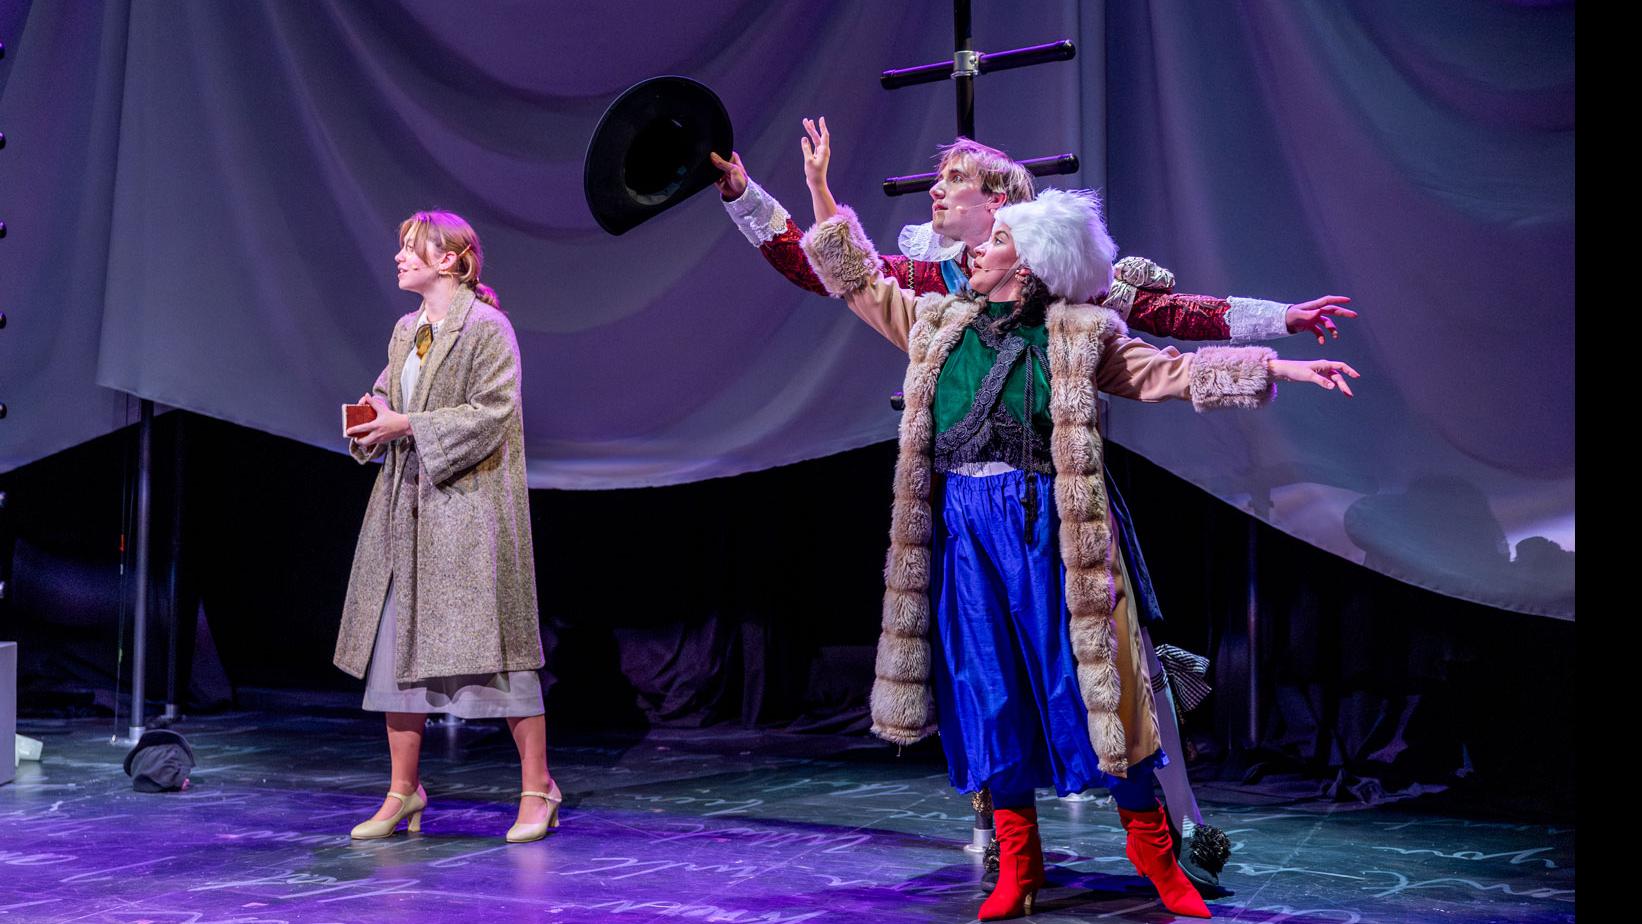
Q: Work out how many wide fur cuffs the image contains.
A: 2